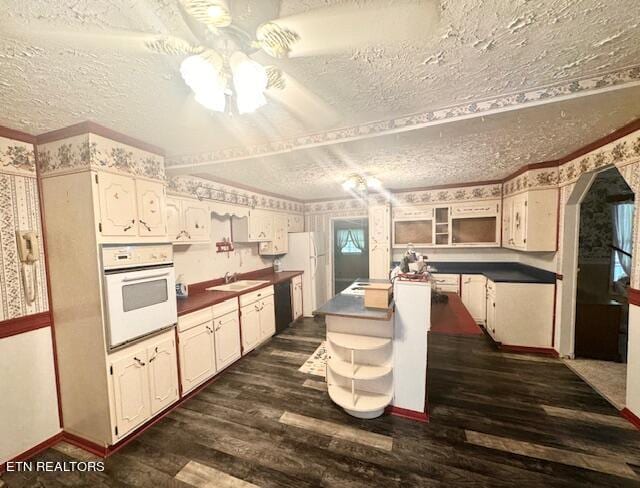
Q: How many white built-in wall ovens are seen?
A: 1